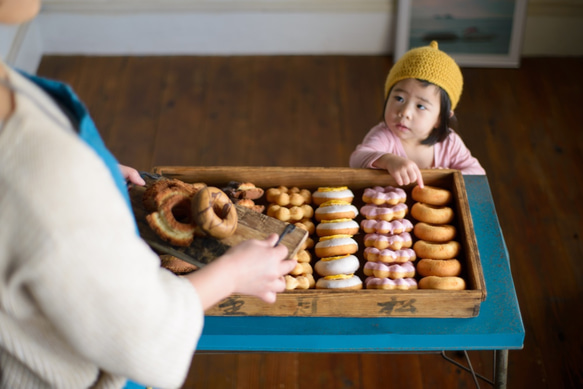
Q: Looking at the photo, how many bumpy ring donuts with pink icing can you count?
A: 7